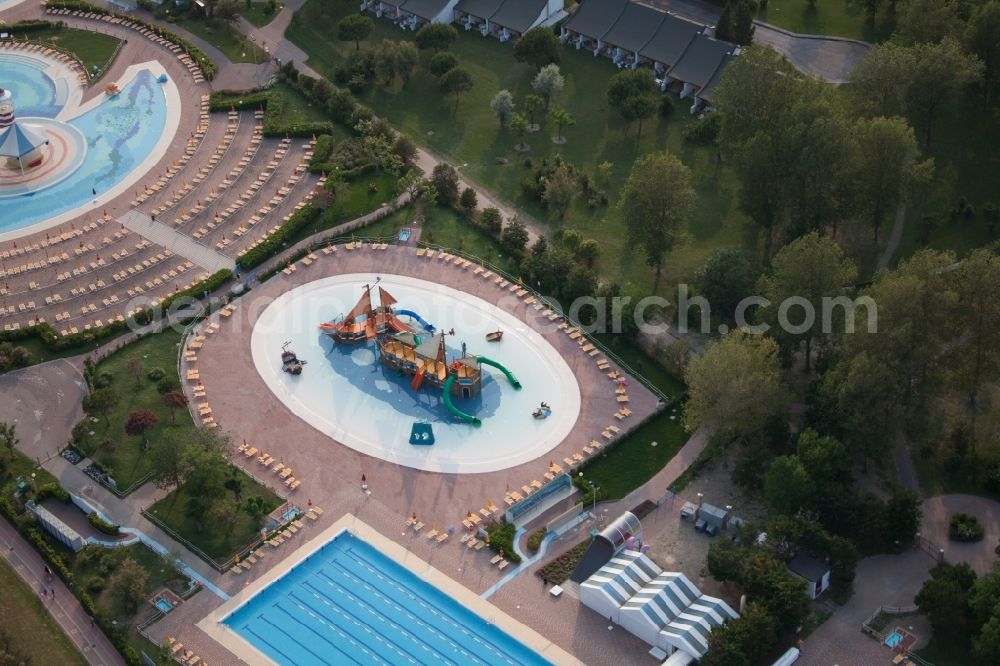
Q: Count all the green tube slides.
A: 2